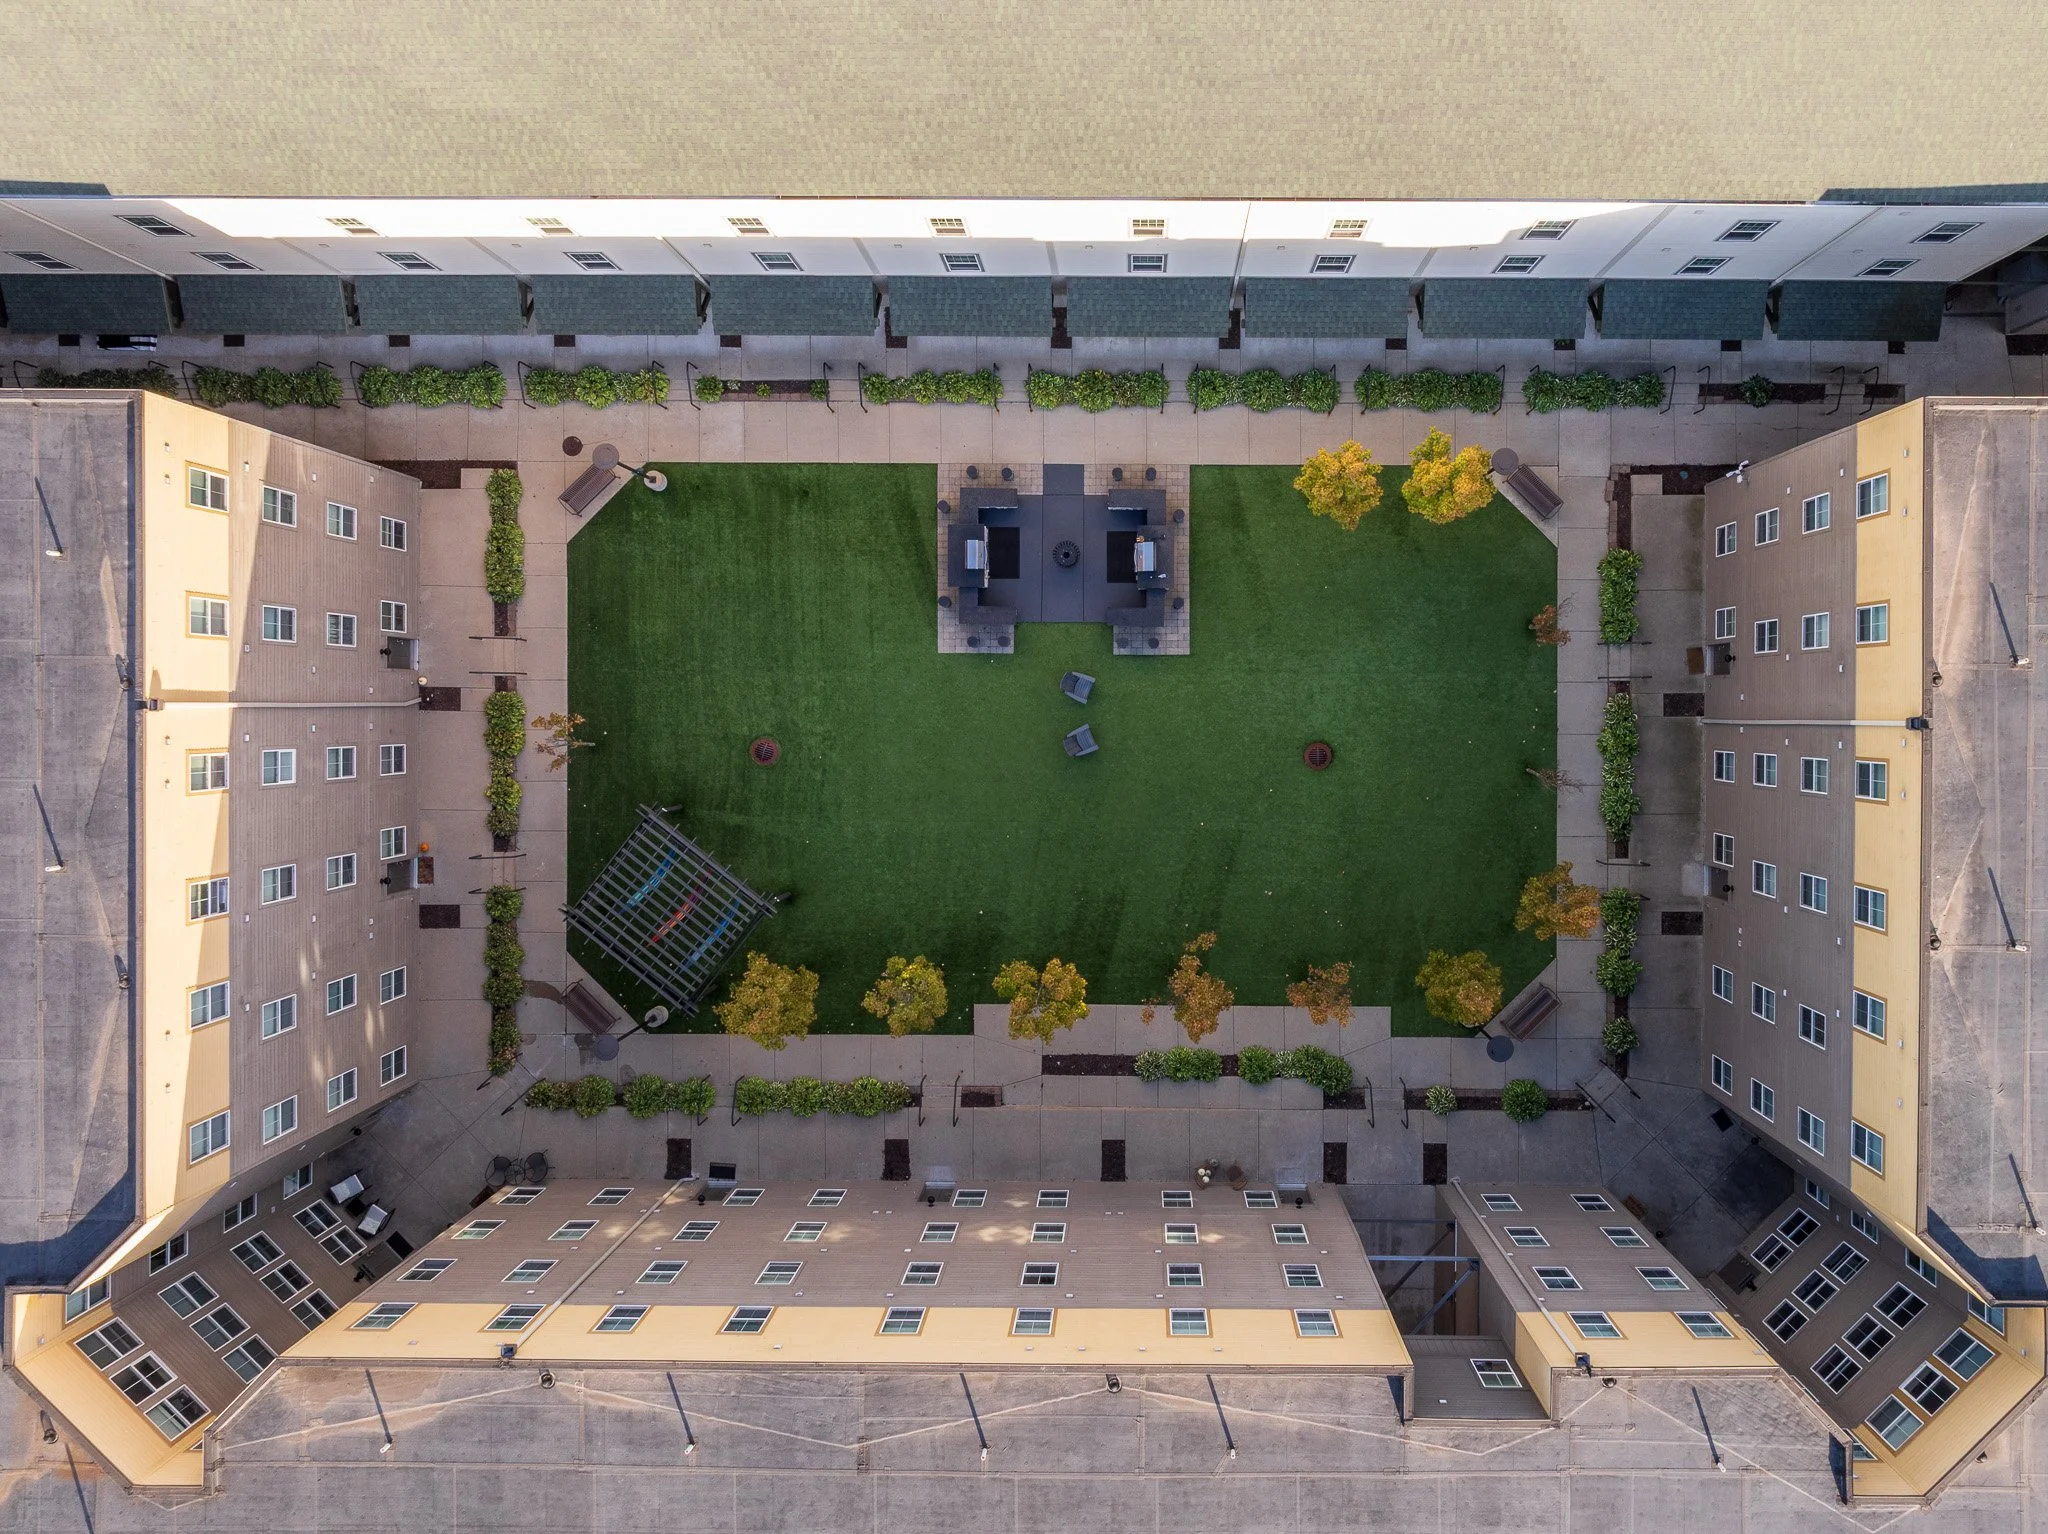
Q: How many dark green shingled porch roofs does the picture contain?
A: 11